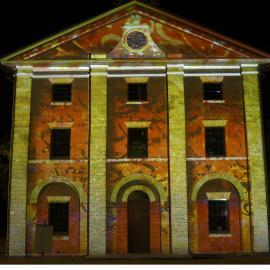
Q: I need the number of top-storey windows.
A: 3